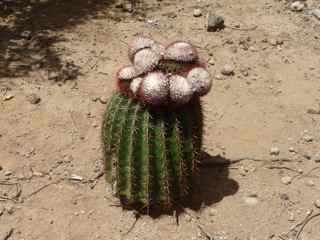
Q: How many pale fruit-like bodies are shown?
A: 8